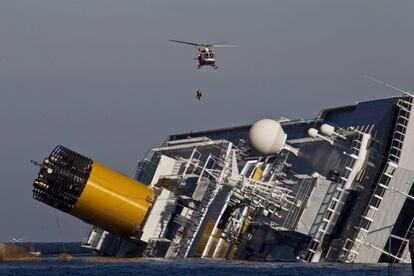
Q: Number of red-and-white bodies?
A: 1